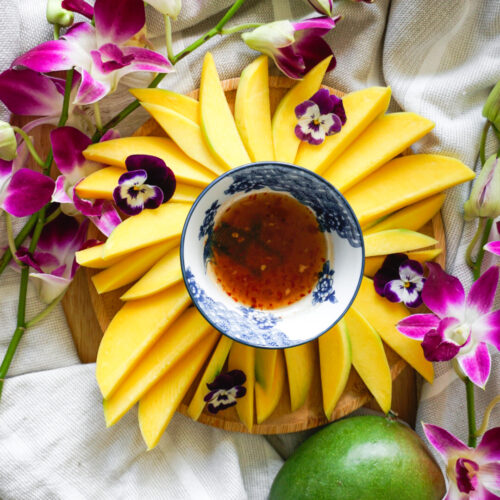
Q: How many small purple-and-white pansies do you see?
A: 4